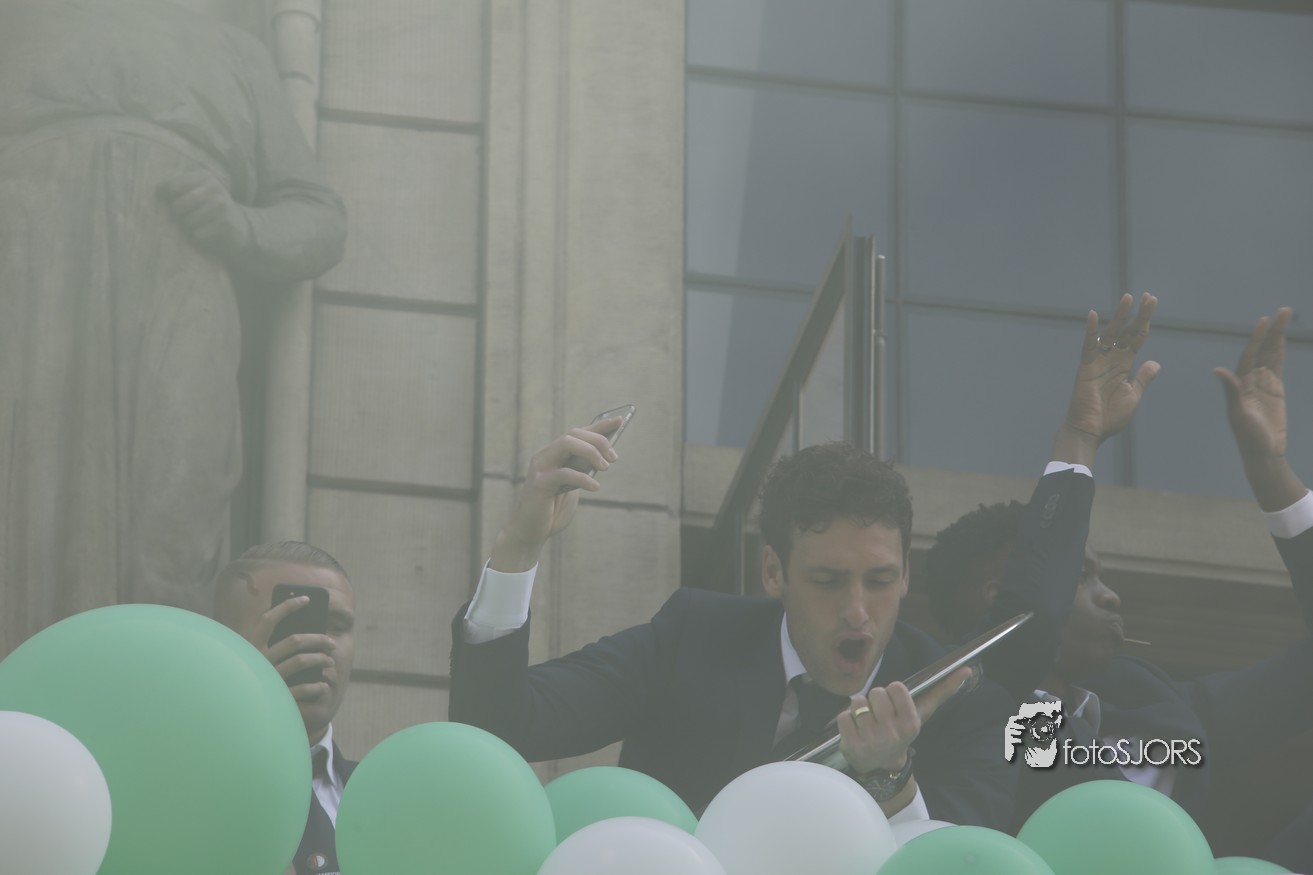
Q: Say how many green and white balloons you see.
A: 10